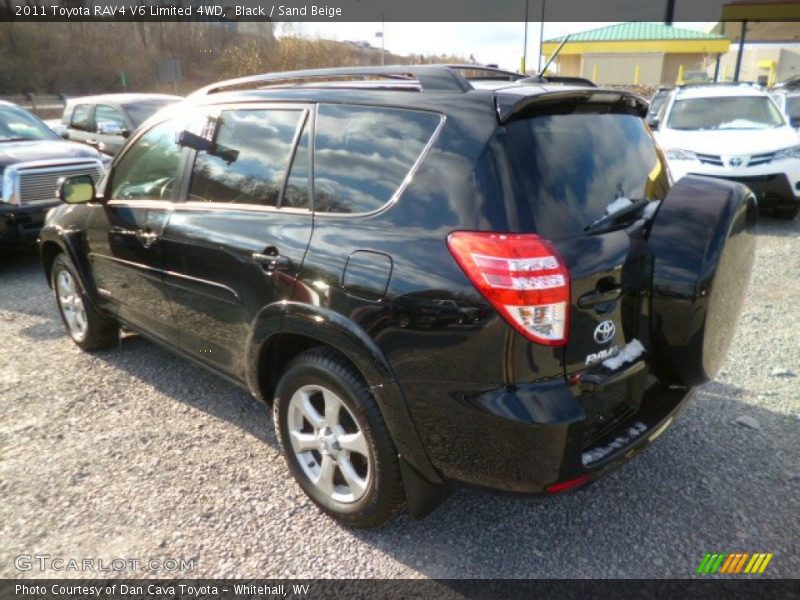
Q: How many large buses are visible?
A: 0